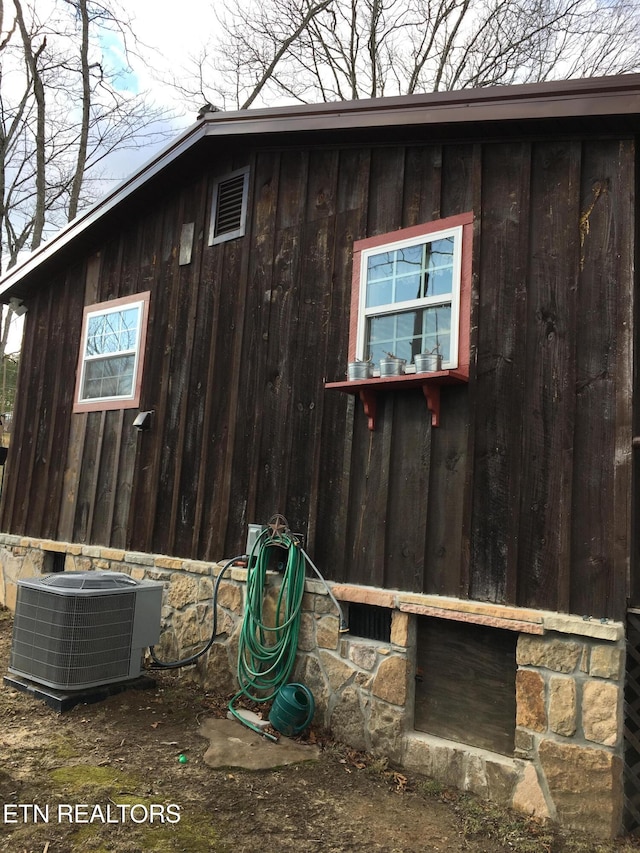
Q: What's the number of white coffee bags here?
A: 0